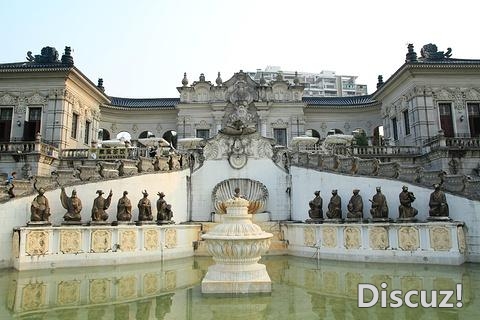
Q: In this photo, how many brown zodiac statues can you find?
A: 12